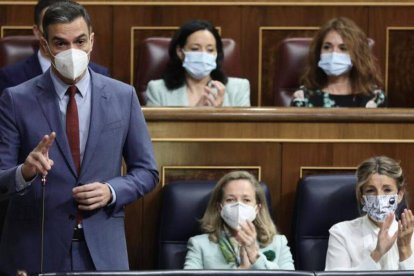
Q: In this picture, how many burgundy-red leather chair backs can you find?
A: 3